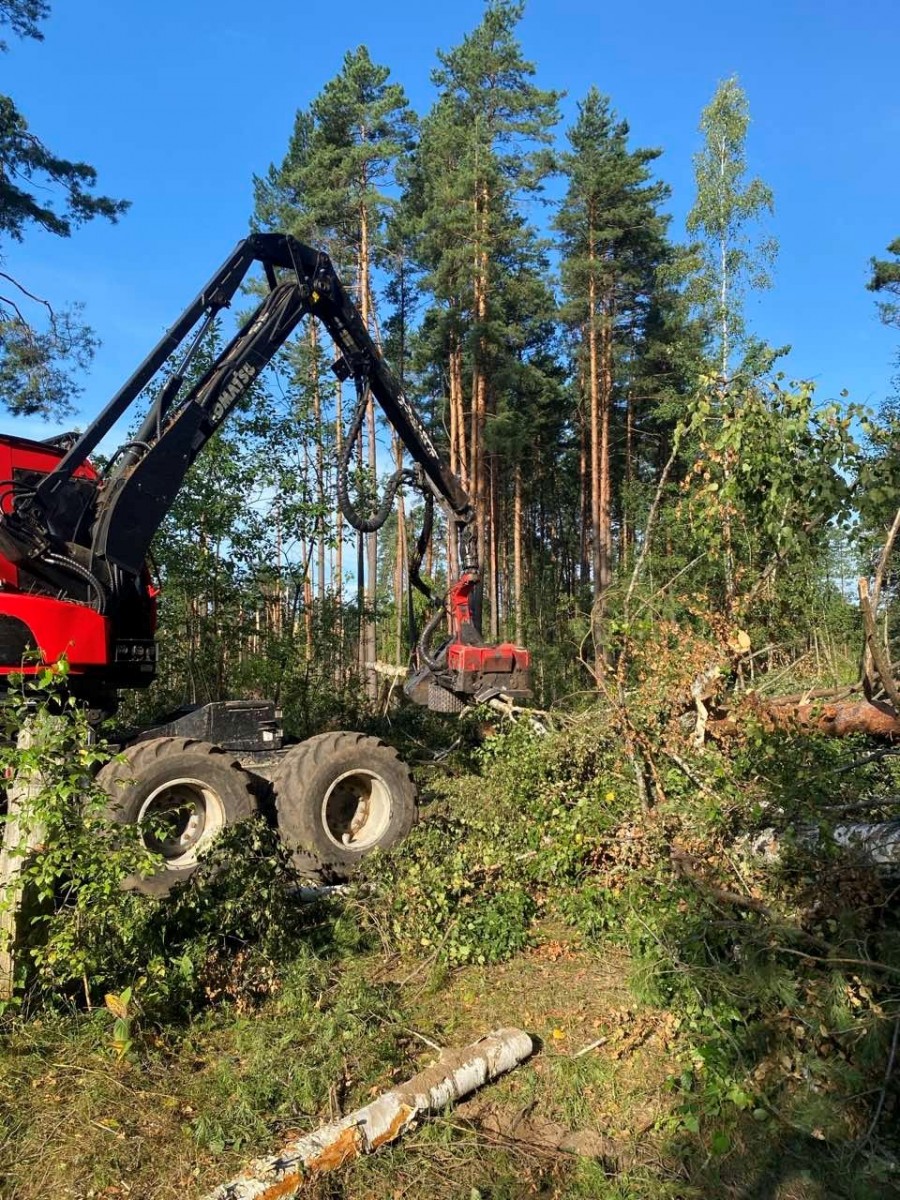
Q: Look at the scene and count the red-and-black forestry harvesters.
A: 1